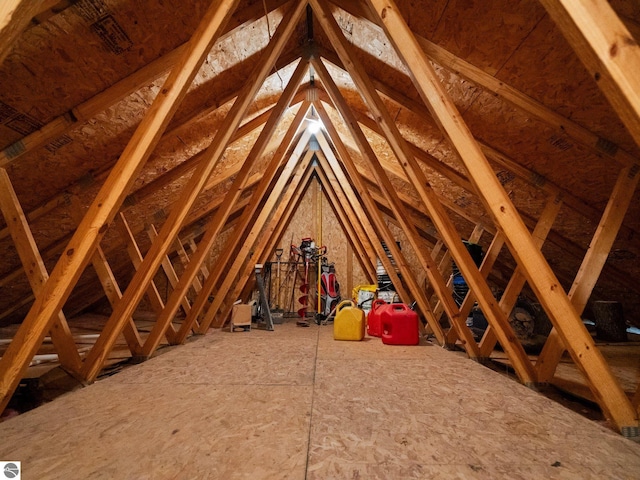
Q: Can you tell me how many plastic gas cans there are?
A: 3